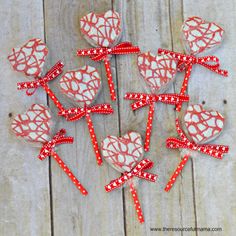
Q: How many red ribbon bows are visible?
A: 8